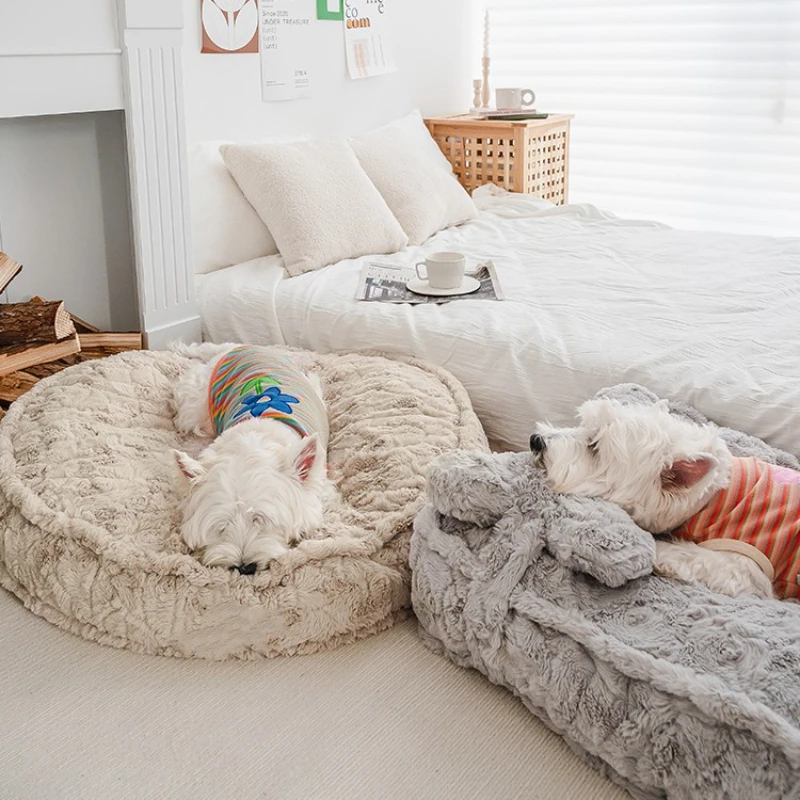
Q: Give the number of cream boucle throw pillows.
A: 2